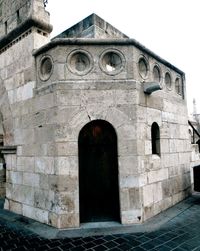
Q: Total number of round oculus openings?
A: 7